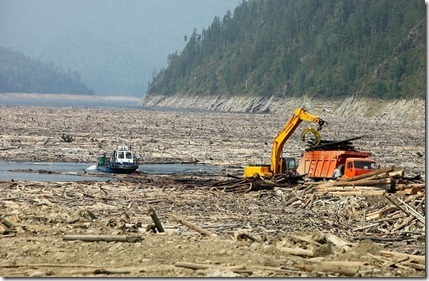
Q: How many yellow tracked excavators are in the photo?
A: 1